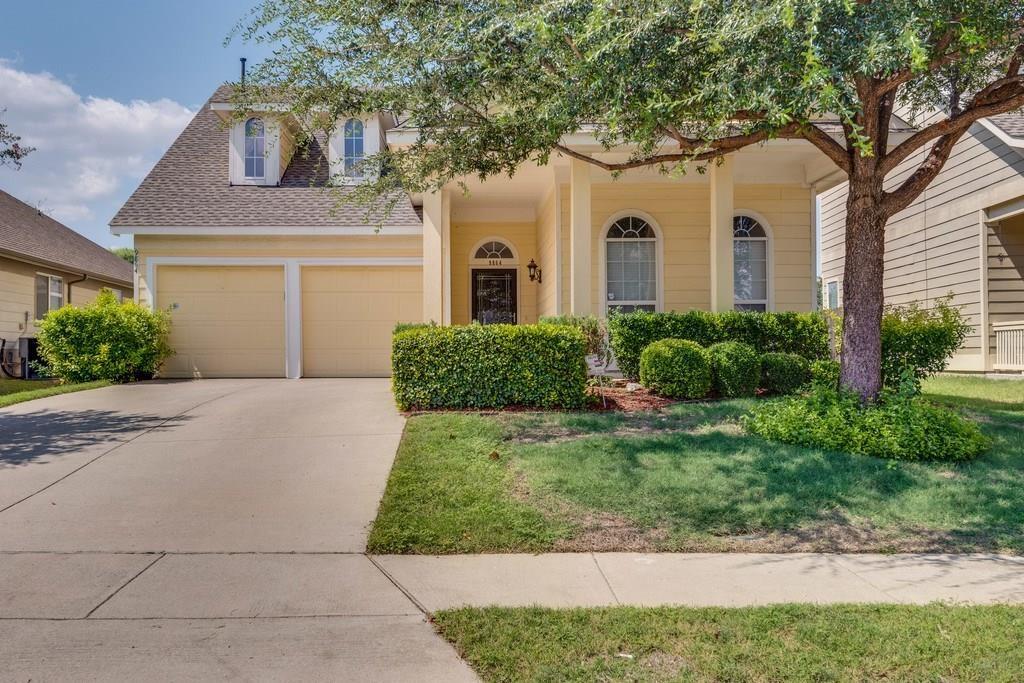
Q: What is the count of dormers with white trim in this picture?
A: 2